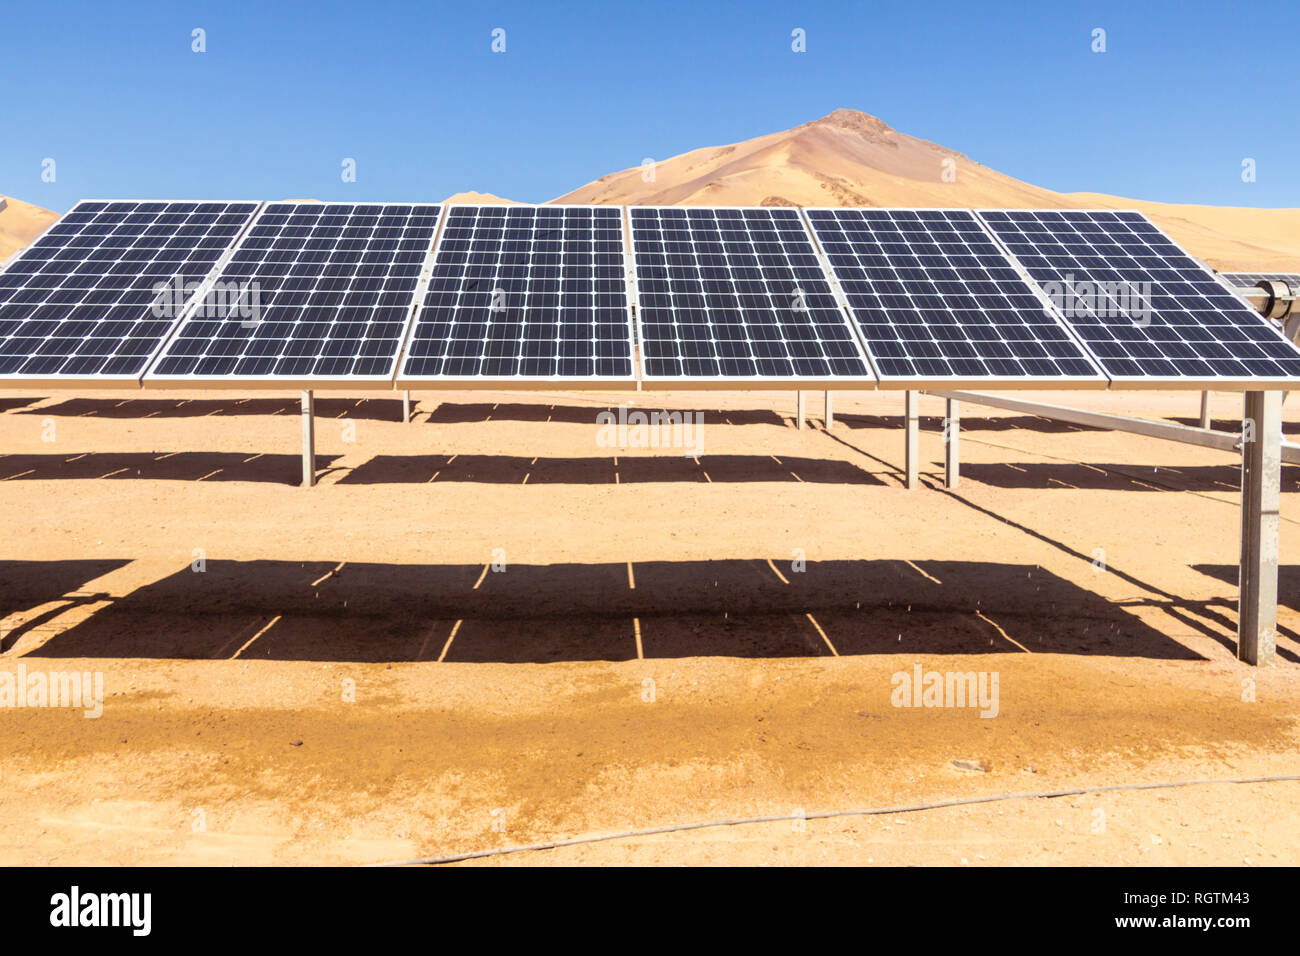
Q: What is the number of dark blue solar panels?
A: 6